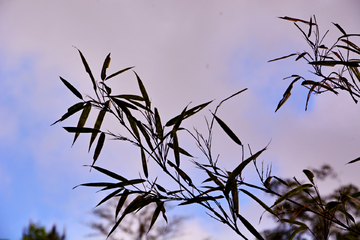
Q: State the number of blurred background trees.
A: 3